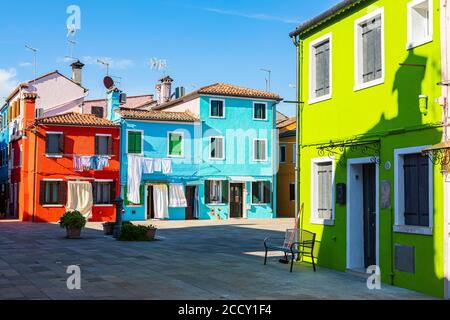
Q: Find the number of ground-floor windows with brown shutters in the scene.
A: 2